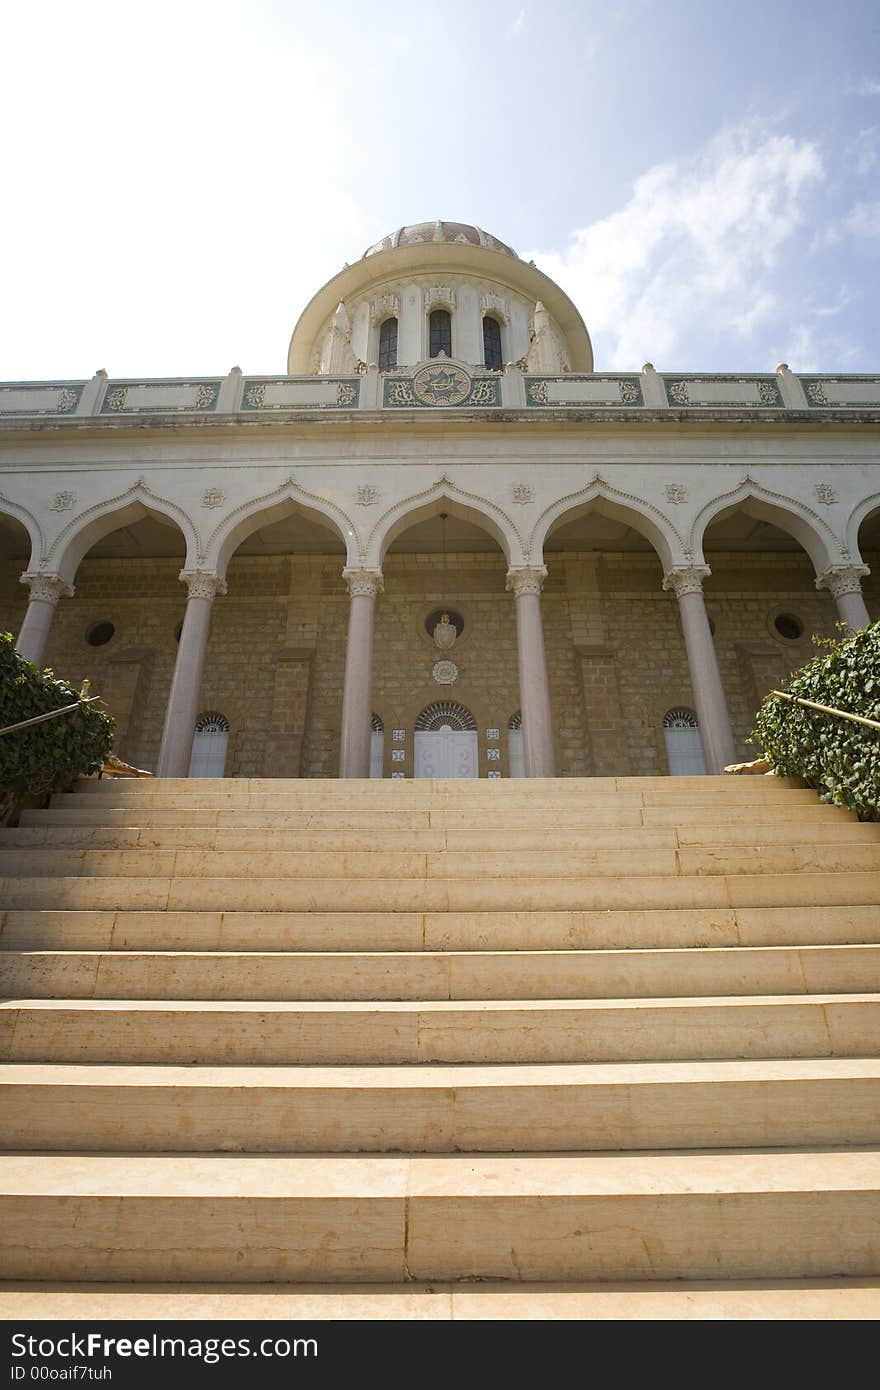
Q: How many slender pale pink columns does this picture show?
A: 6